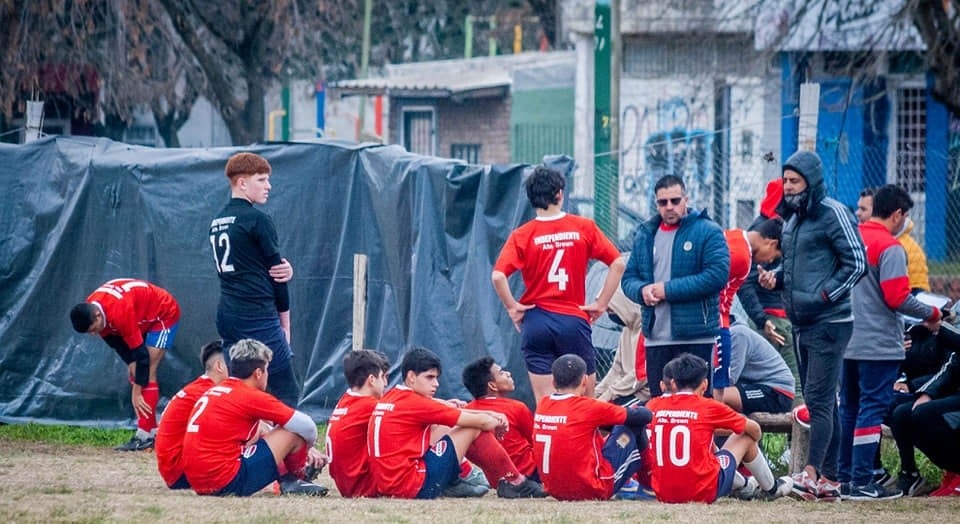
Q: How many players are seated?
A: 8